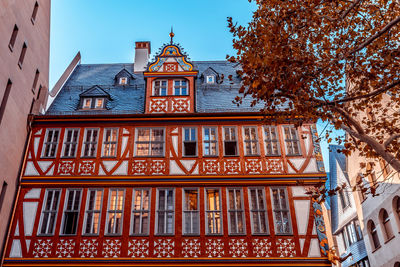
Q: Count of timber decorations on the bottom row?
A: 11